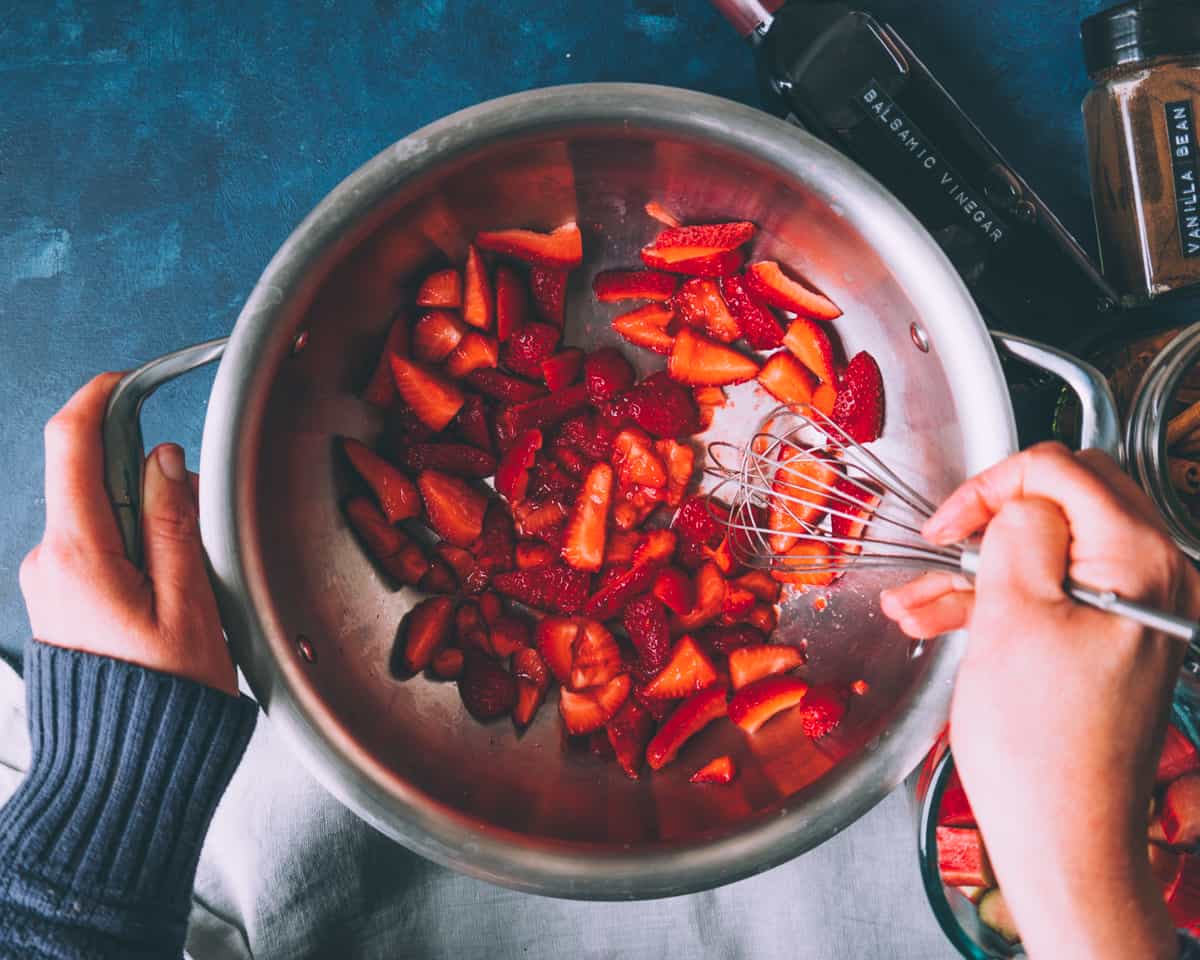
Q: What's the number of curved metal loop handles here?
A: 2